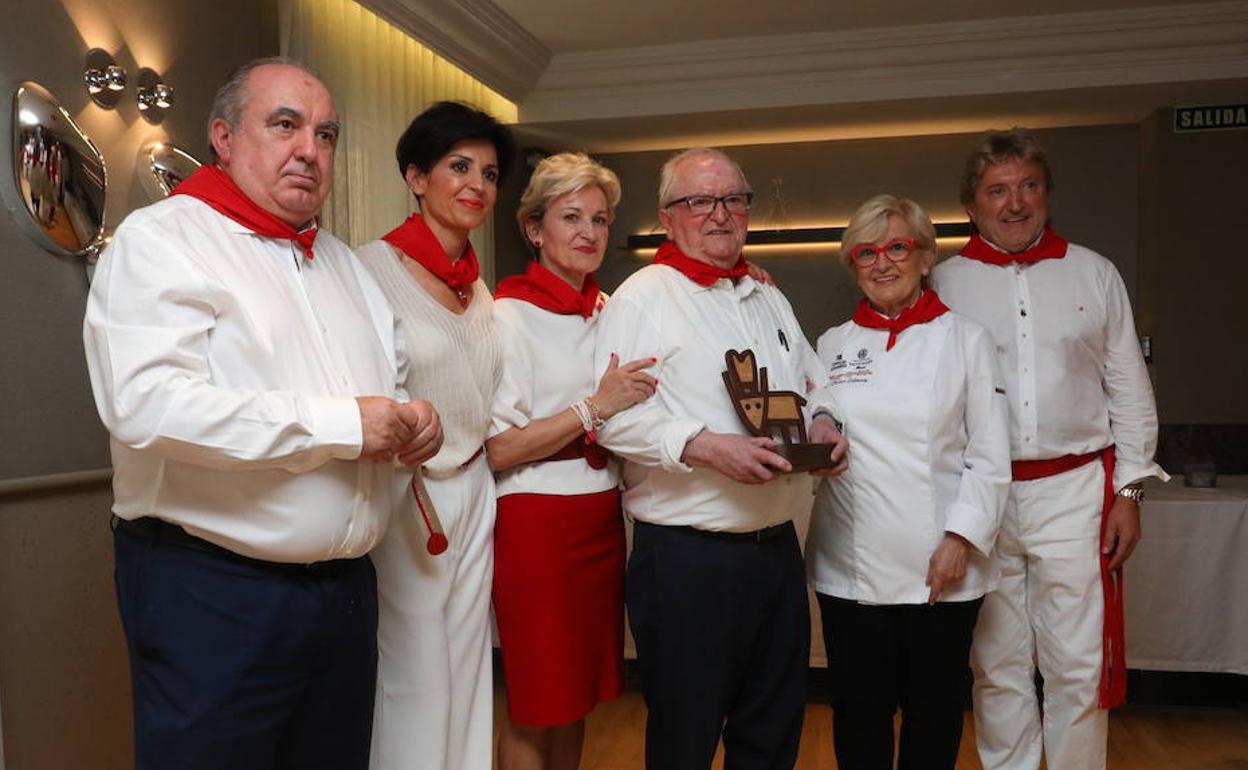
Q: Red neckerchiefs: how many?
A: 6